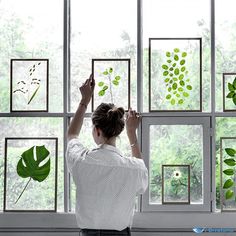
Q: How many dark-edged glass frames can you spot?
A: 7